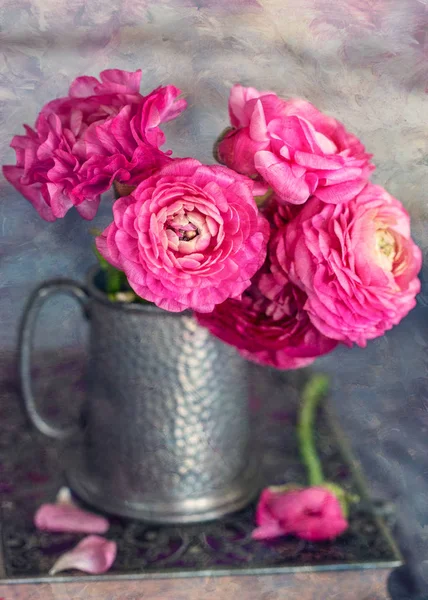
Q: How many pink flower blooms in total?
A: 6